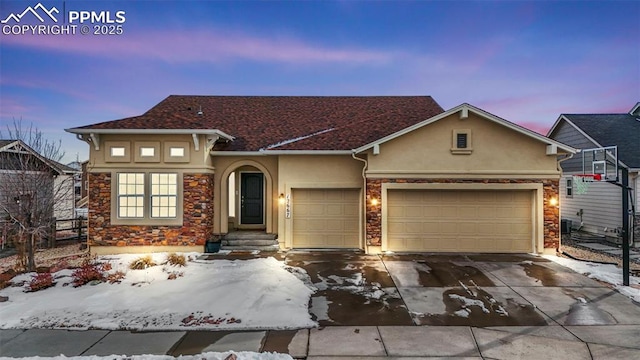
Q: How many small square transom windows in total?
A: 3